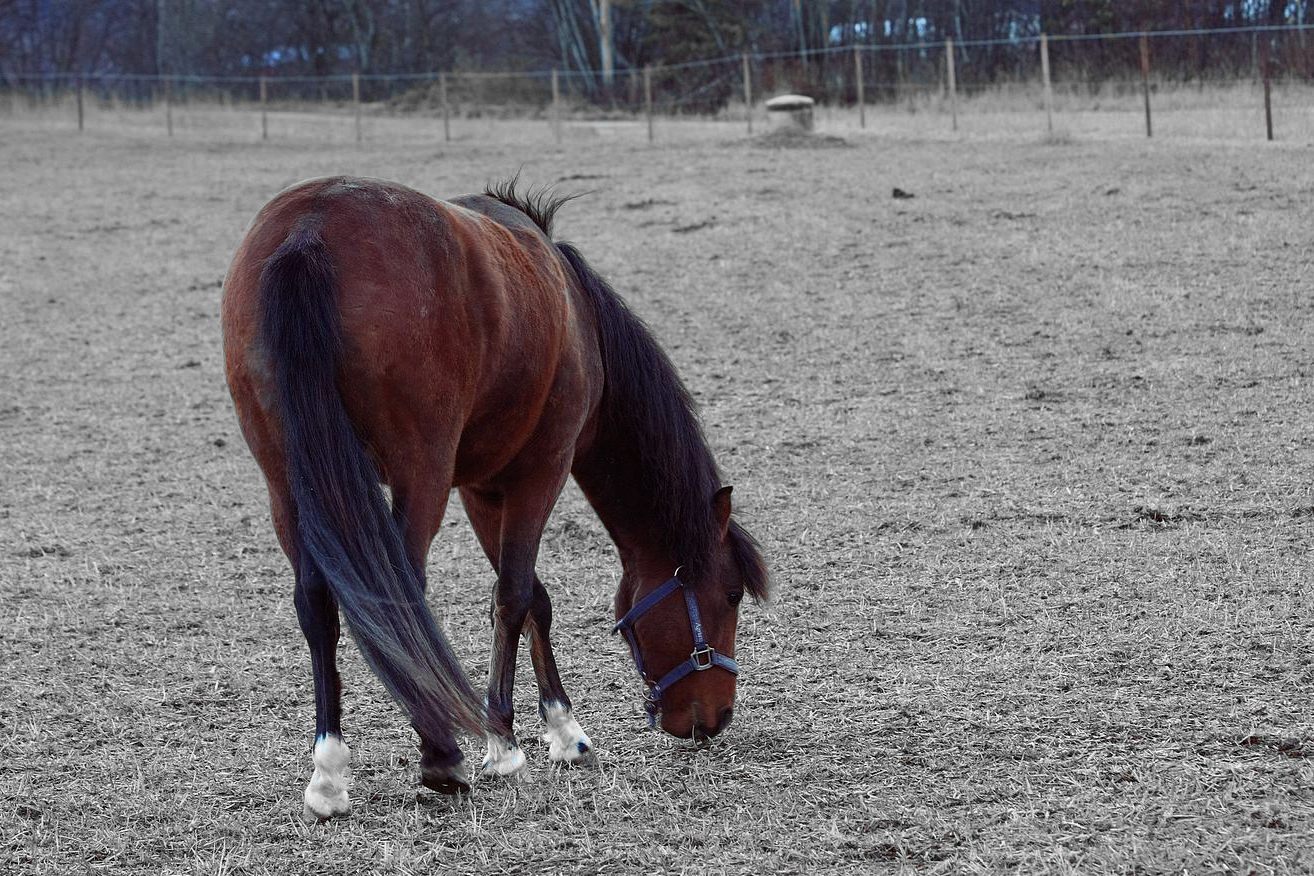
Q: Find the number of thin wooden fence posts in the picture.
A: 13